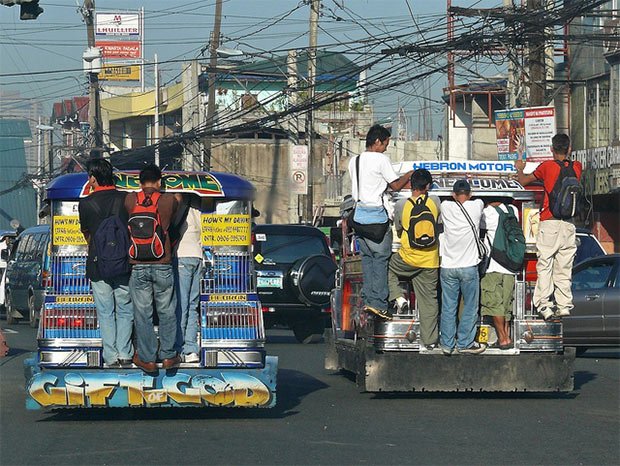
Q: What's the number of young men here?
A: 8